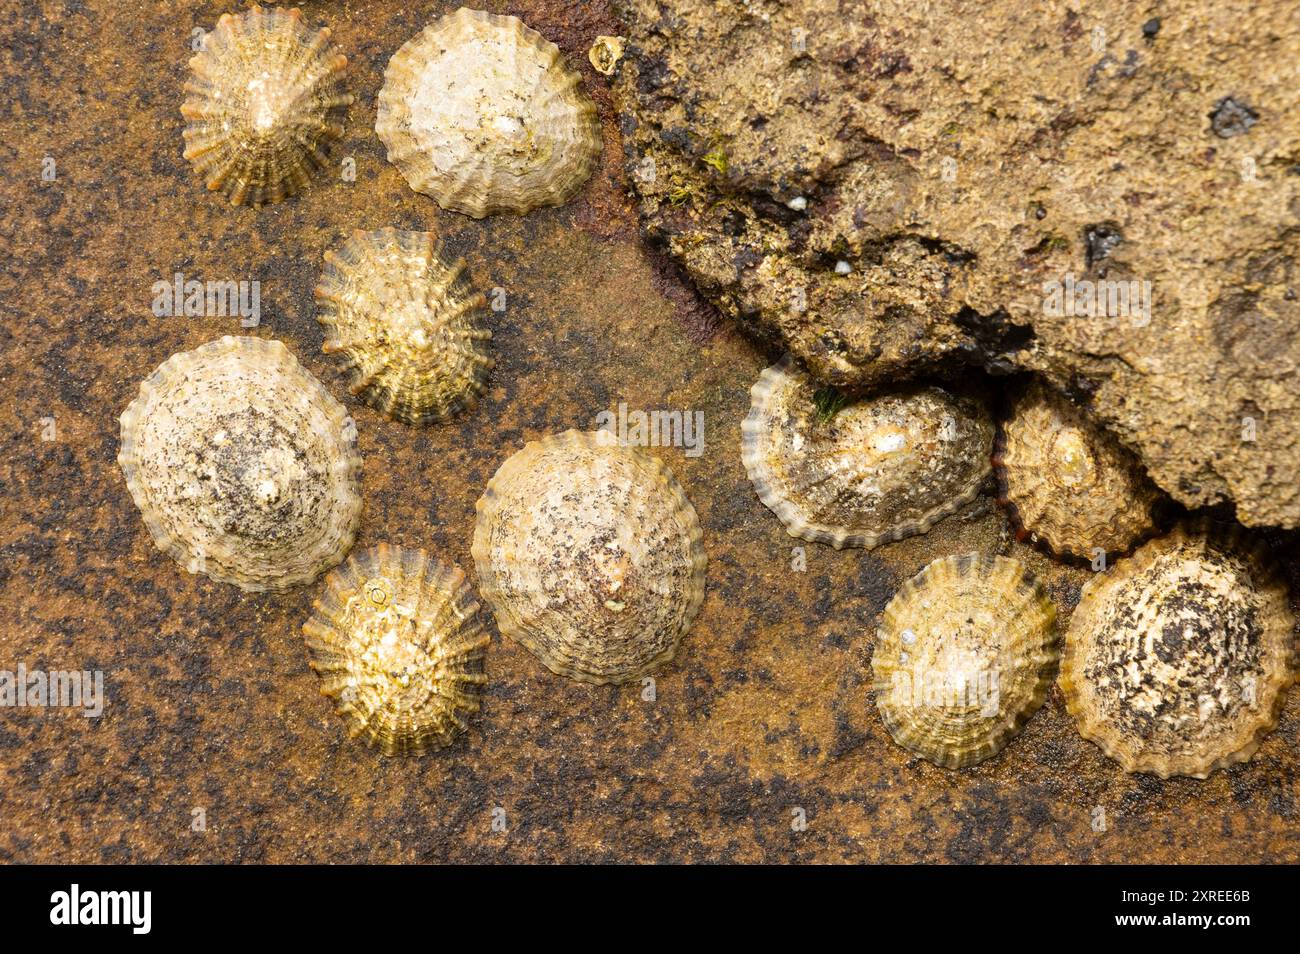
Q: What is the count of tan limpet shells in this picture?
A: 10